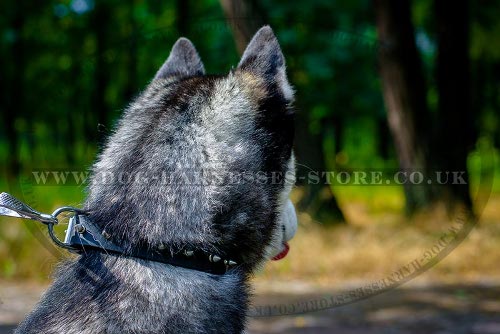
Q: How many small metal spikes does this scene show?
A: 4